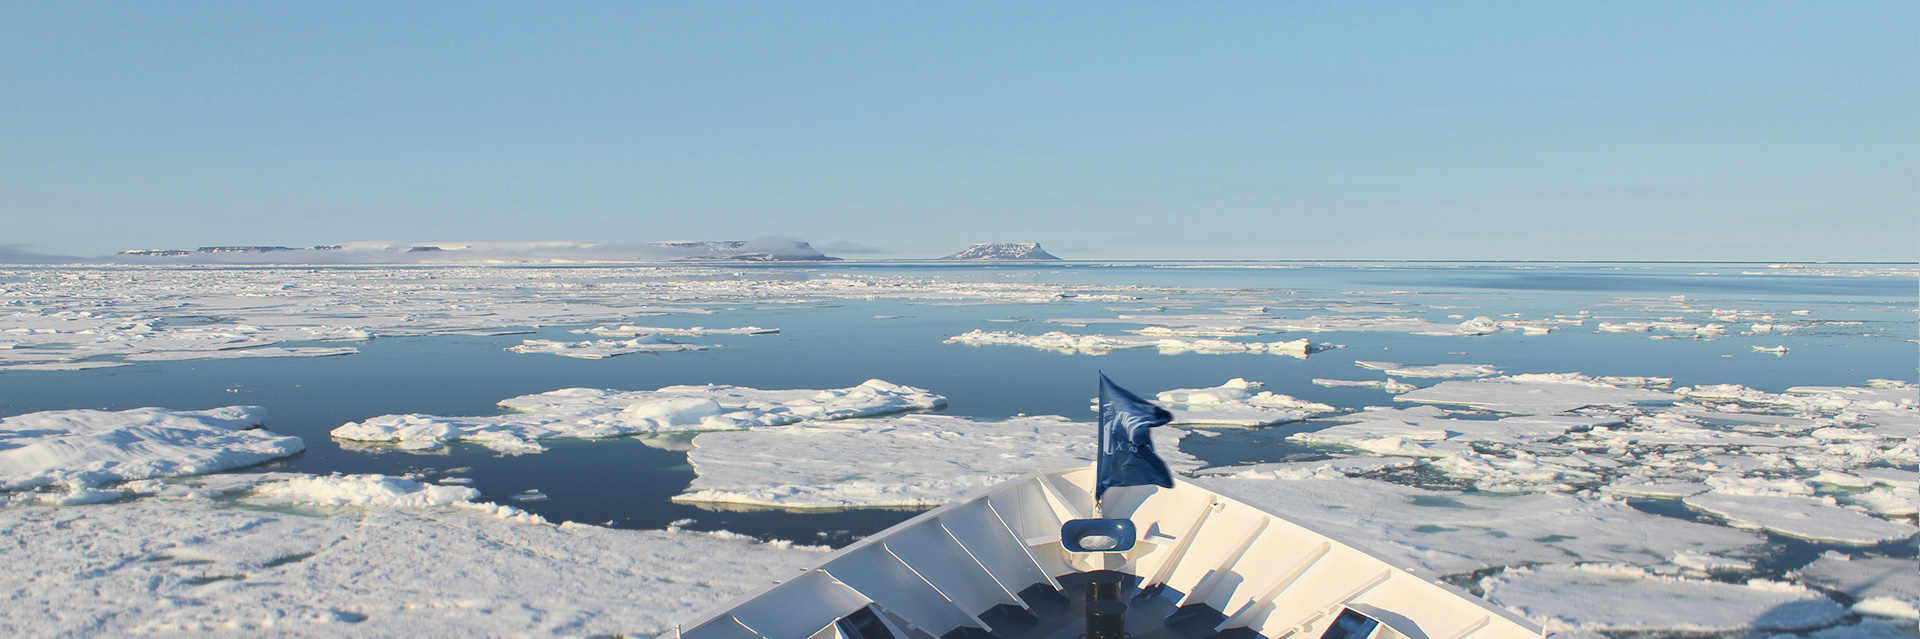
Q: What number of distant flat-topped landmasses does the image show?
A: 2